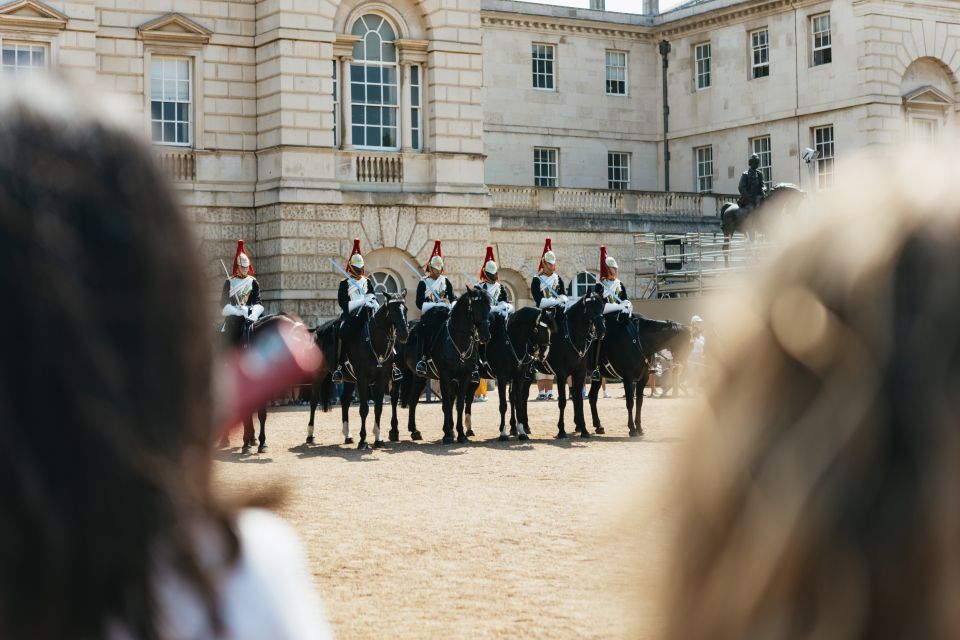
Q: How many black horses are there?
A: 6